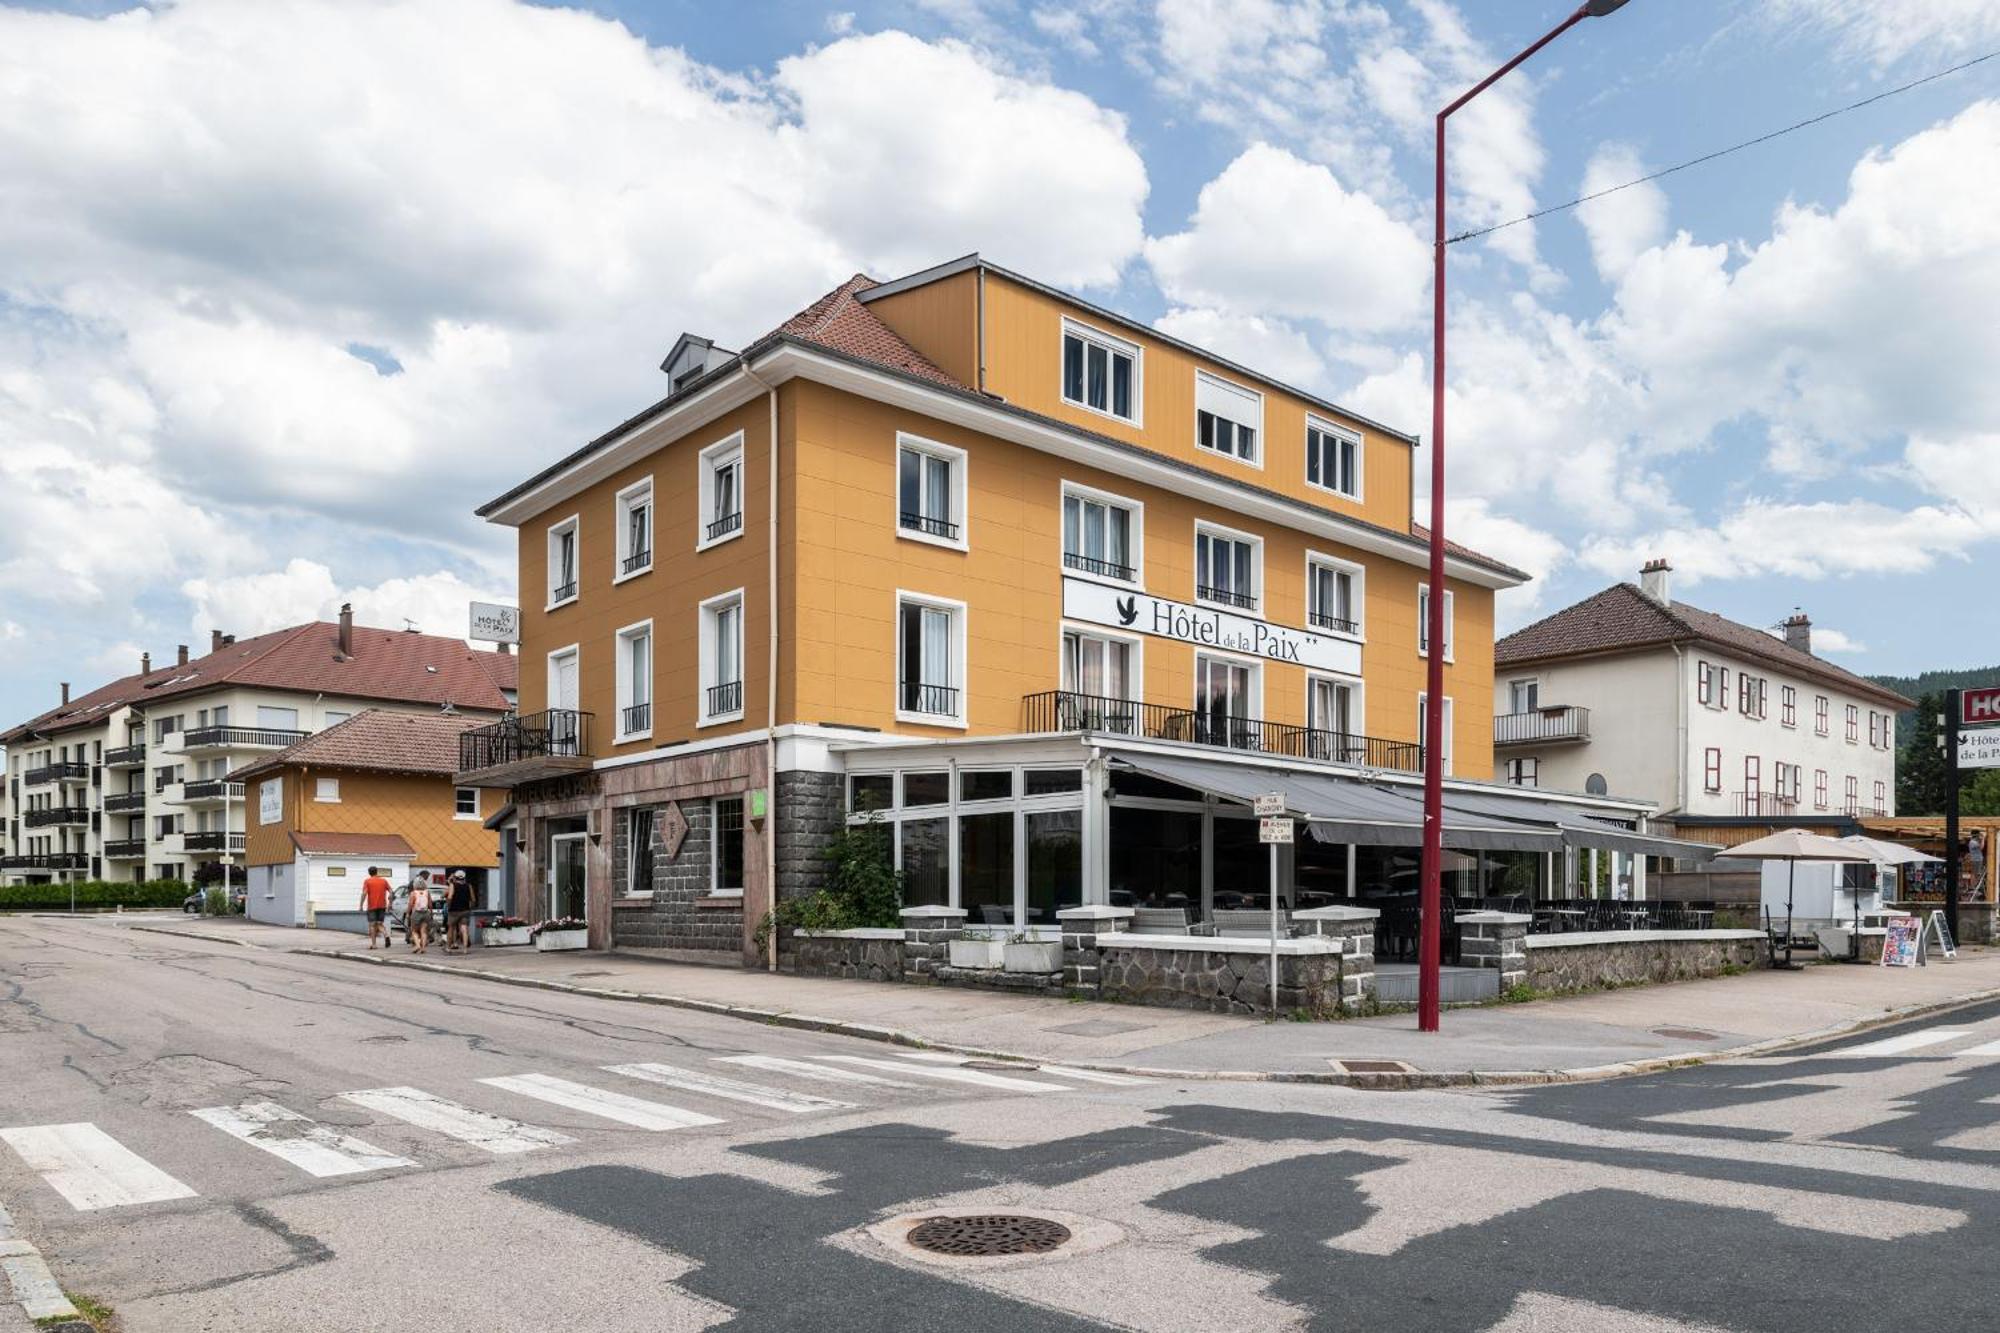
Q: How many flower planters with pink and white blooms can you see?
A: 2